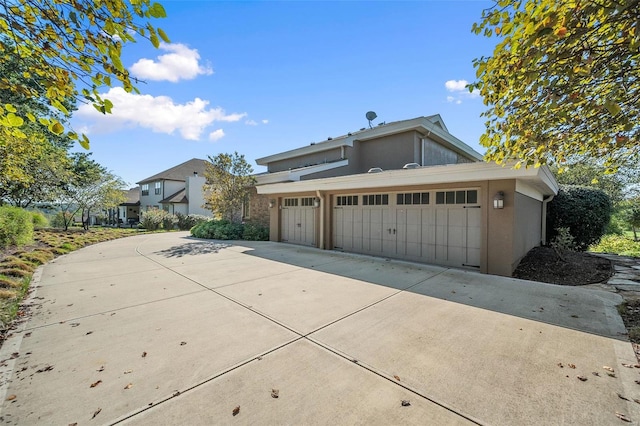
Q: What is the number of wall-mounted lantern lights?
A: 3